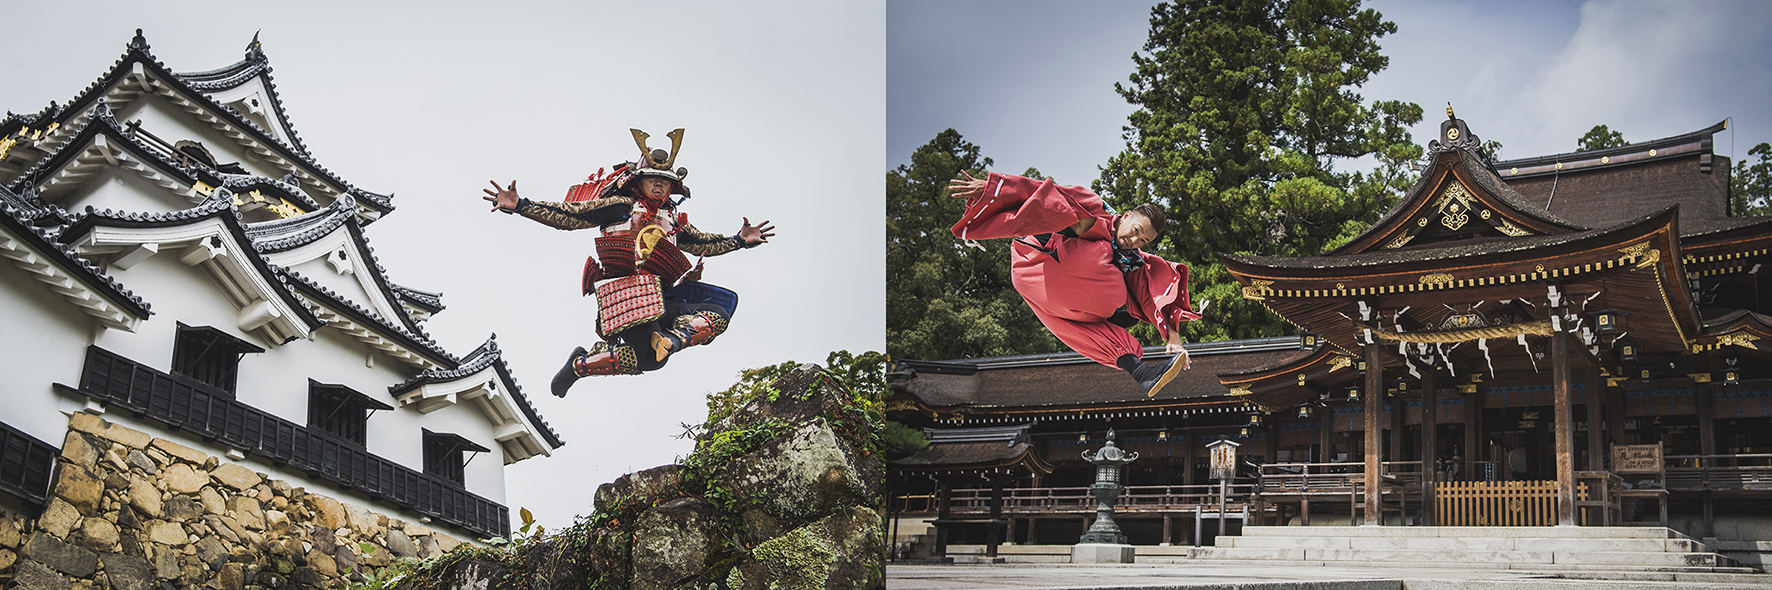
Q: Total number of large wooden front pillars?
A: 2